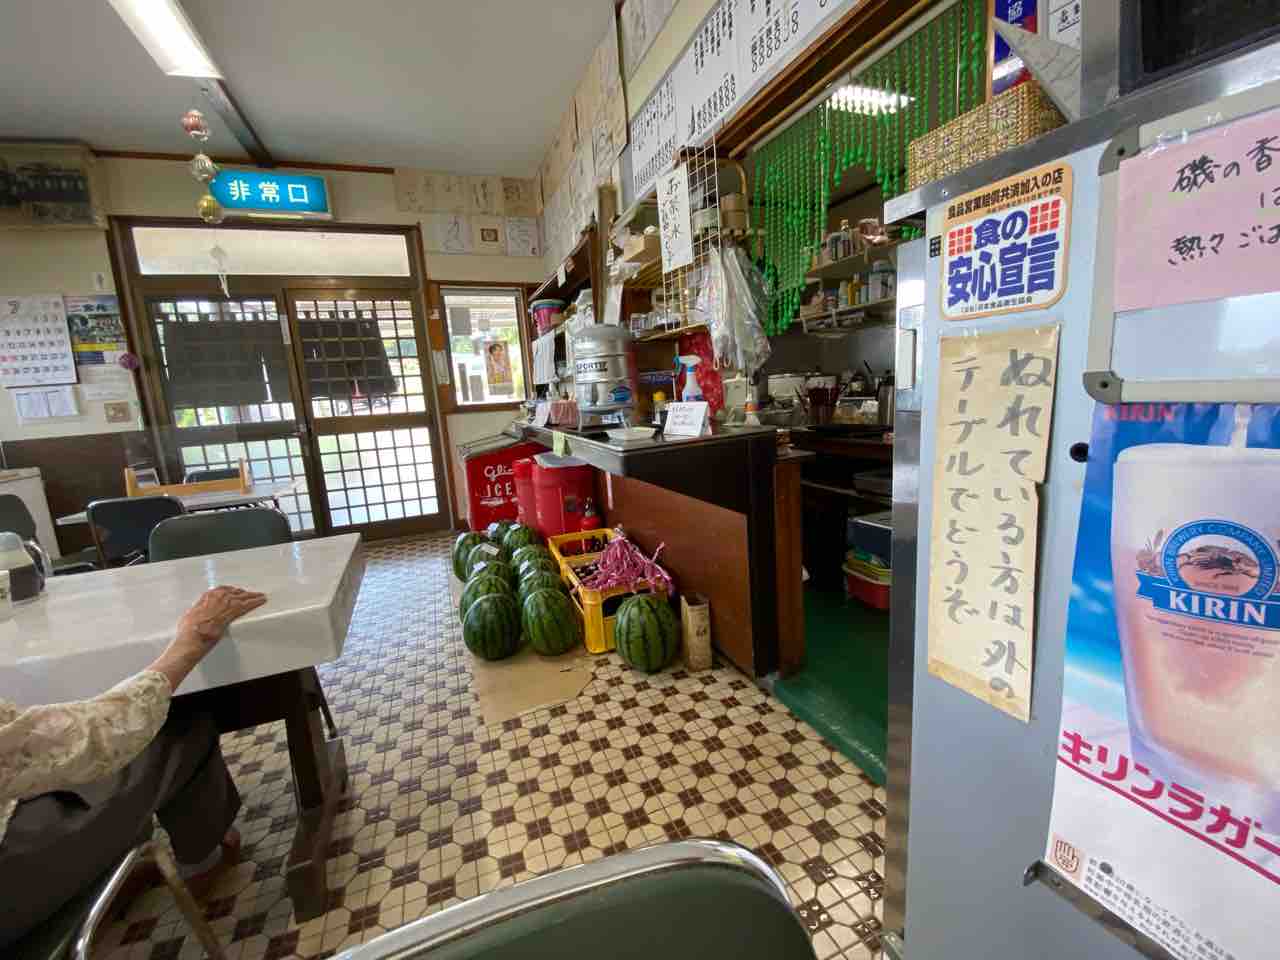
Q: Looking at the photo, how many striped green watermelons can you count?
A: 12